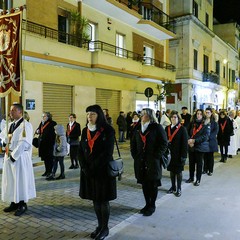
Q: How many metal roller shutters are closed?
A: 2